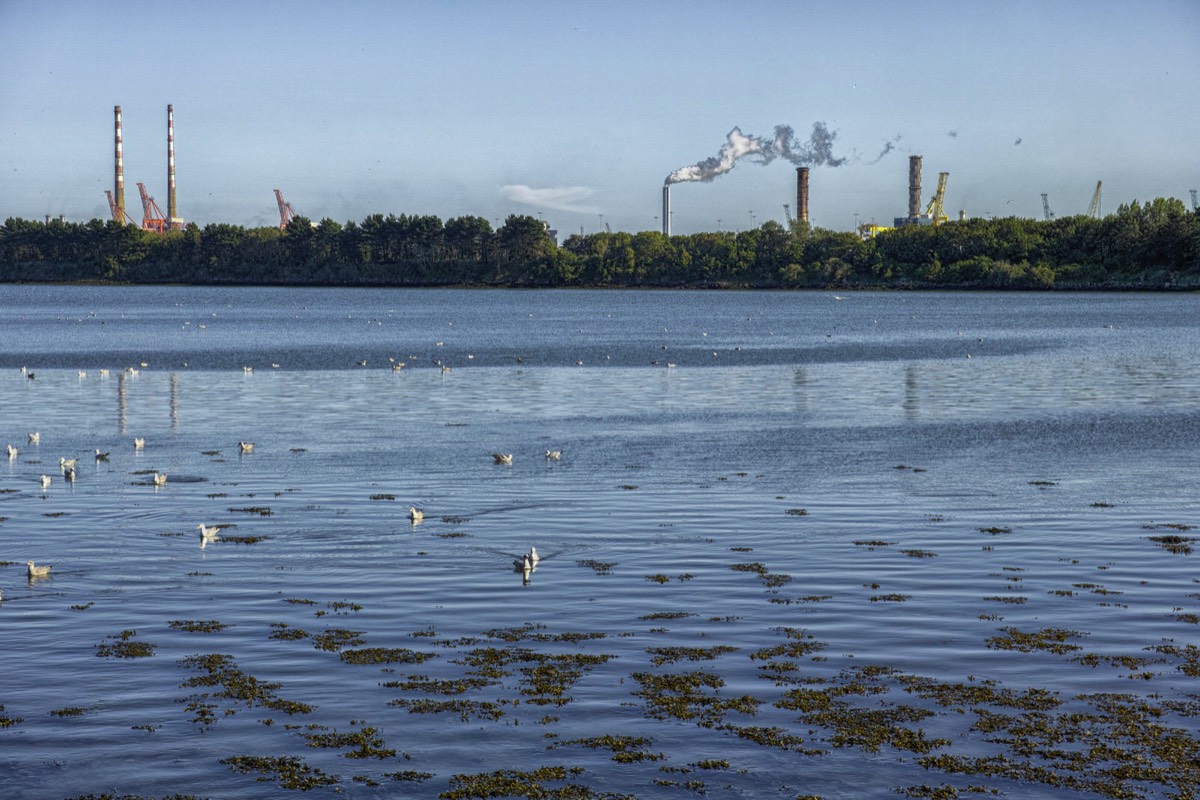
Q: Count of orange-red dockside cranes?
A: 3